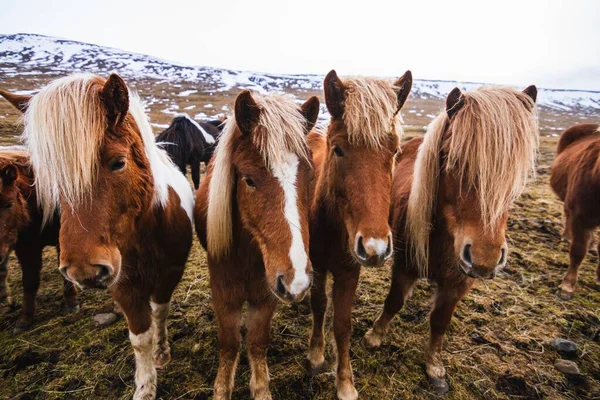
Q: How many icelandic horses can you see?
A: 7